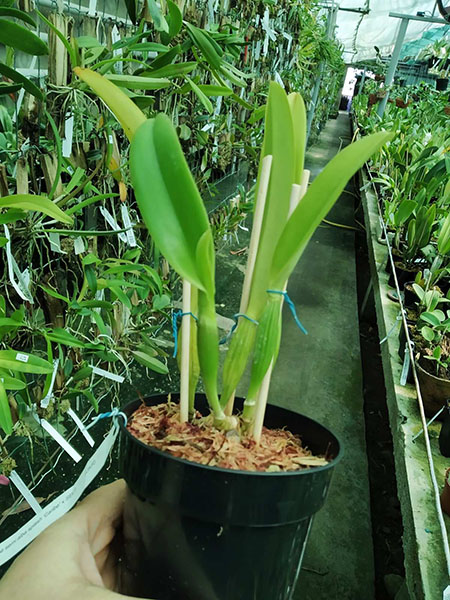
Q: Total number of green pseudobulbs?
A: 4